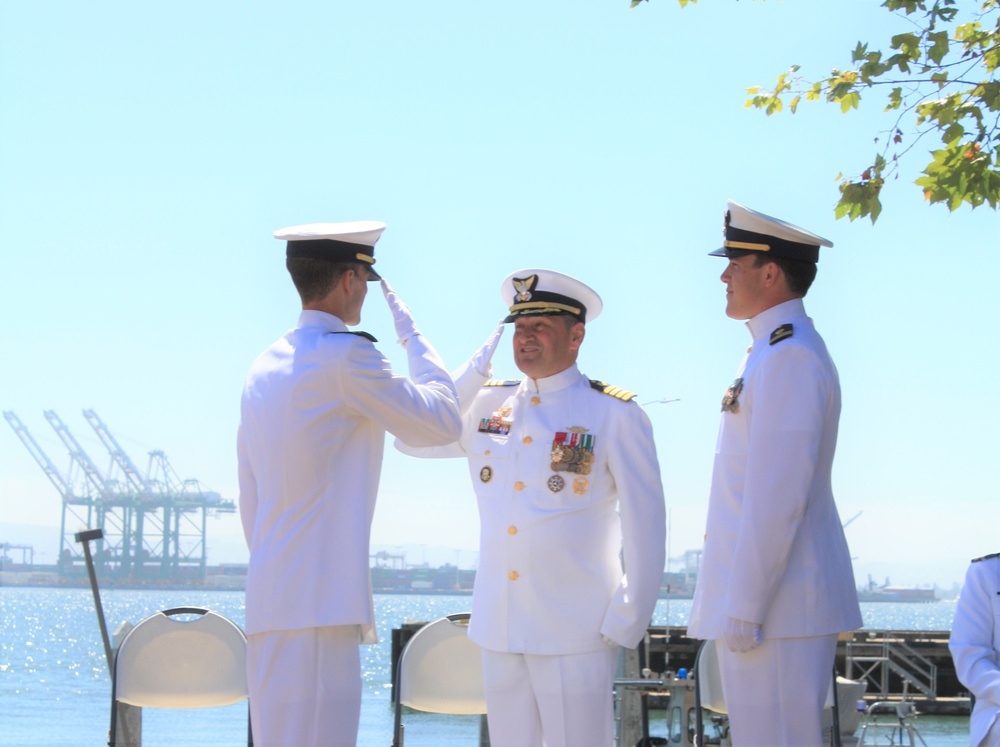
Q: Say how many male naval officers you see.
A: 3